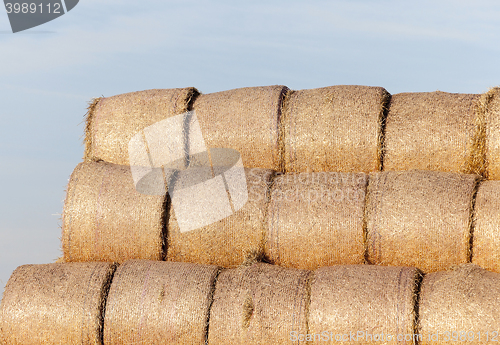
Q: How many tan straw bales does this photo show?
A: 15